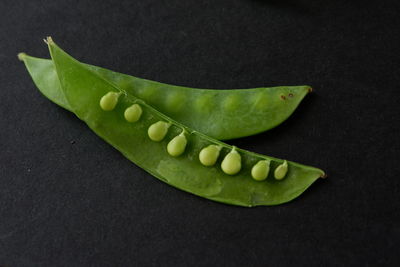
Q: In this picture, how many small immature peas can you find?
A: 8